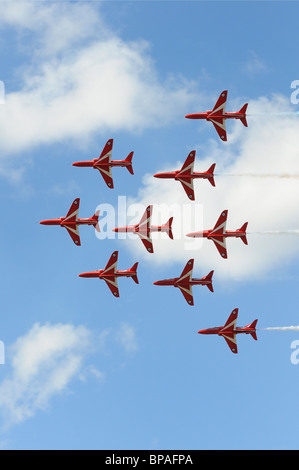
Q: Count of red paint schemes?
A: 9